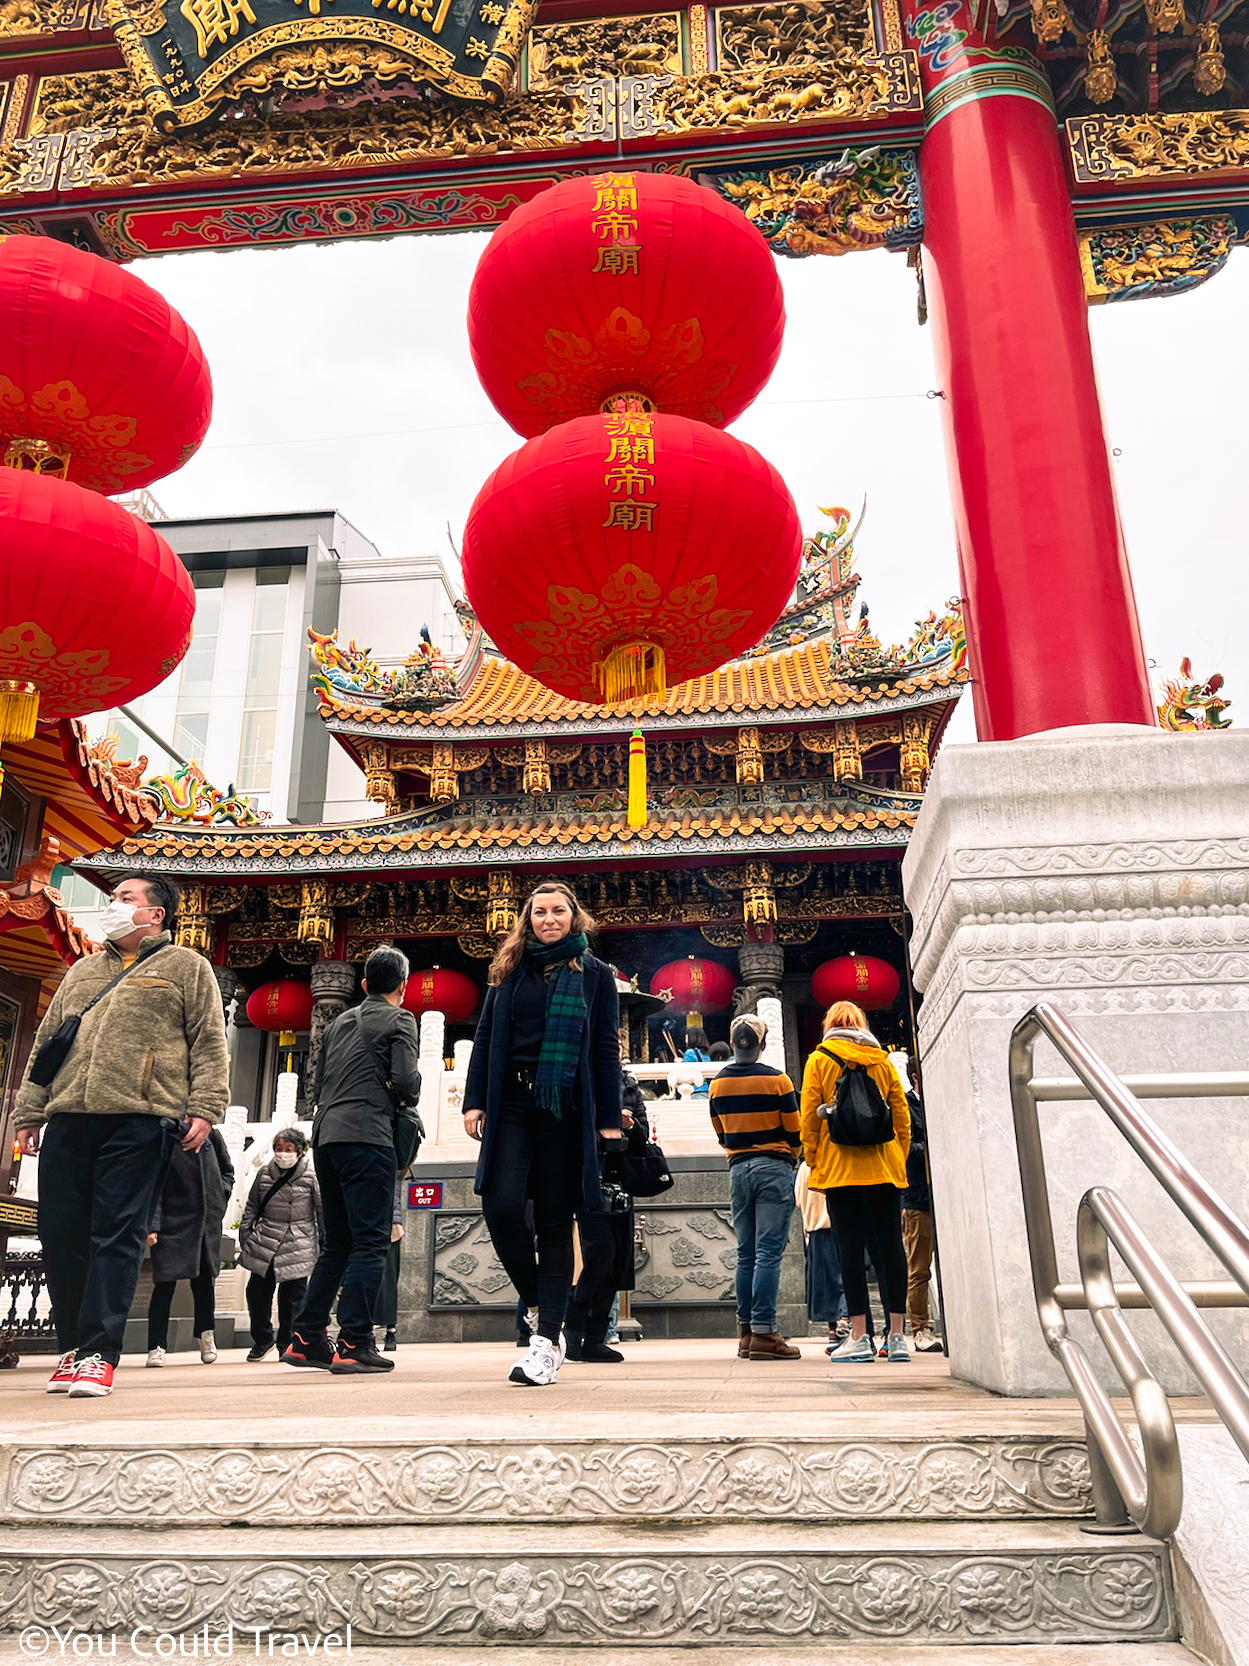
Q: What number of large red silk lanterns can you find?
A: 4